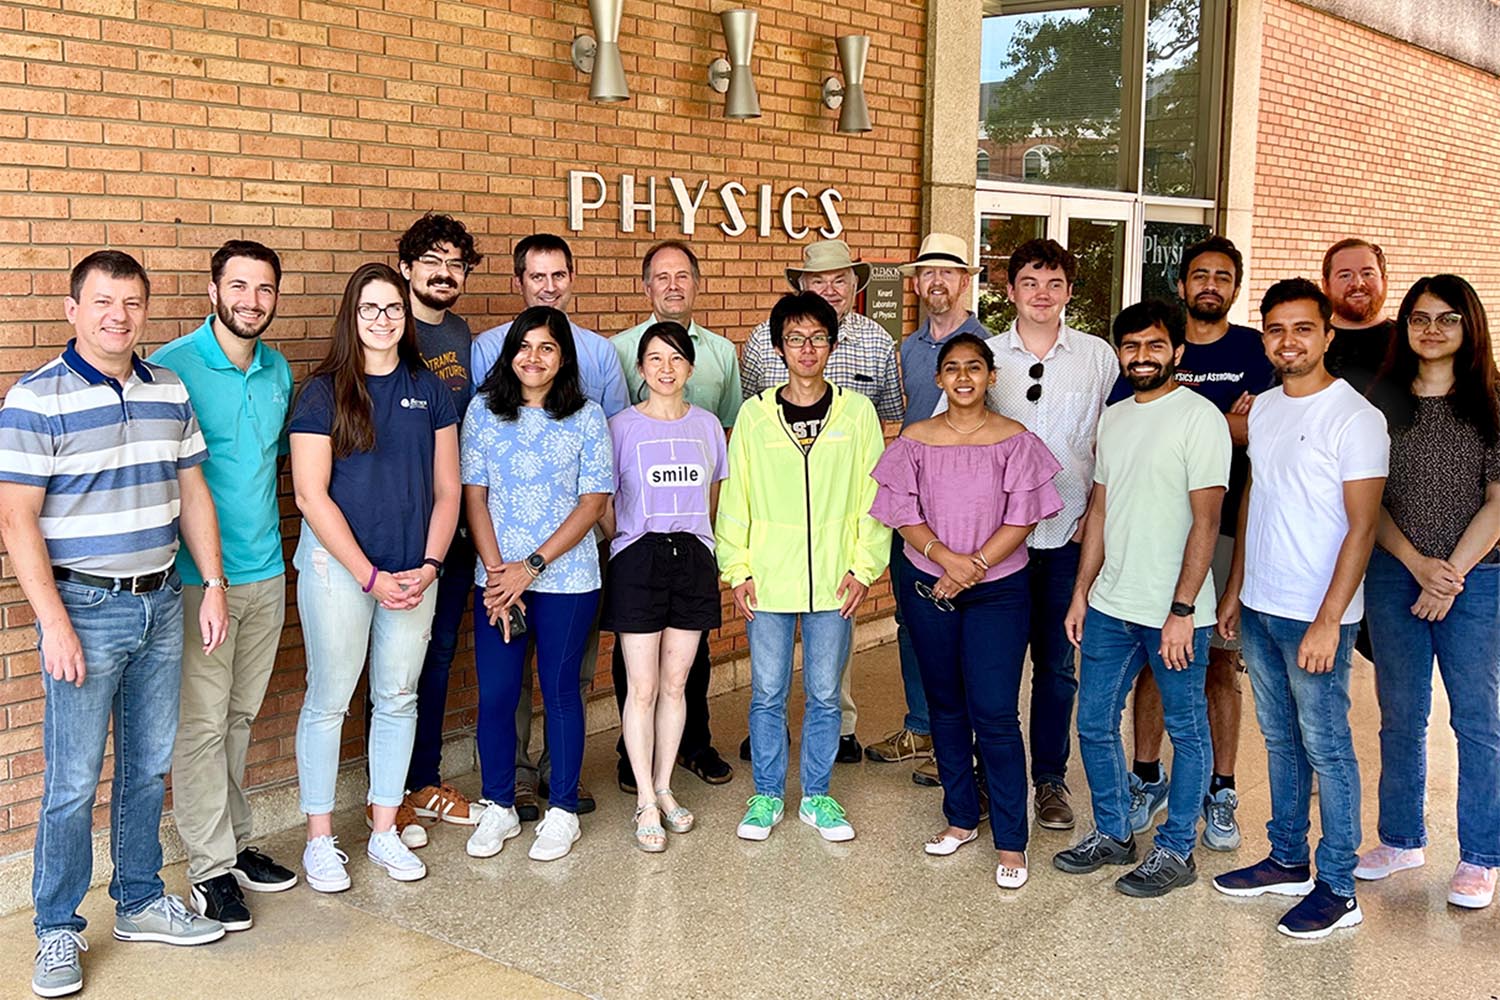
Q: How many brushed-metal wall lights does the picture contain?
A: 3